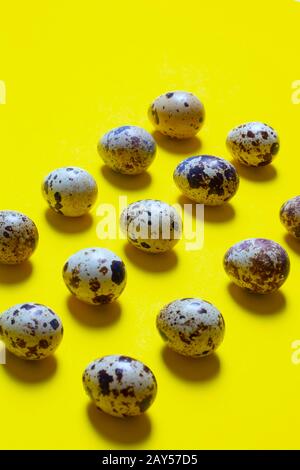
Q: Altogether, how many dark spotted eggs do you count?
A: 13